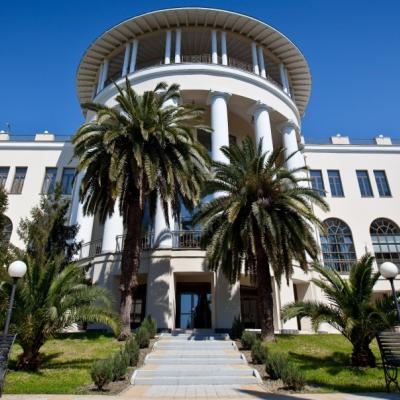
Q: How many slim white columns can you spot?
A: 12